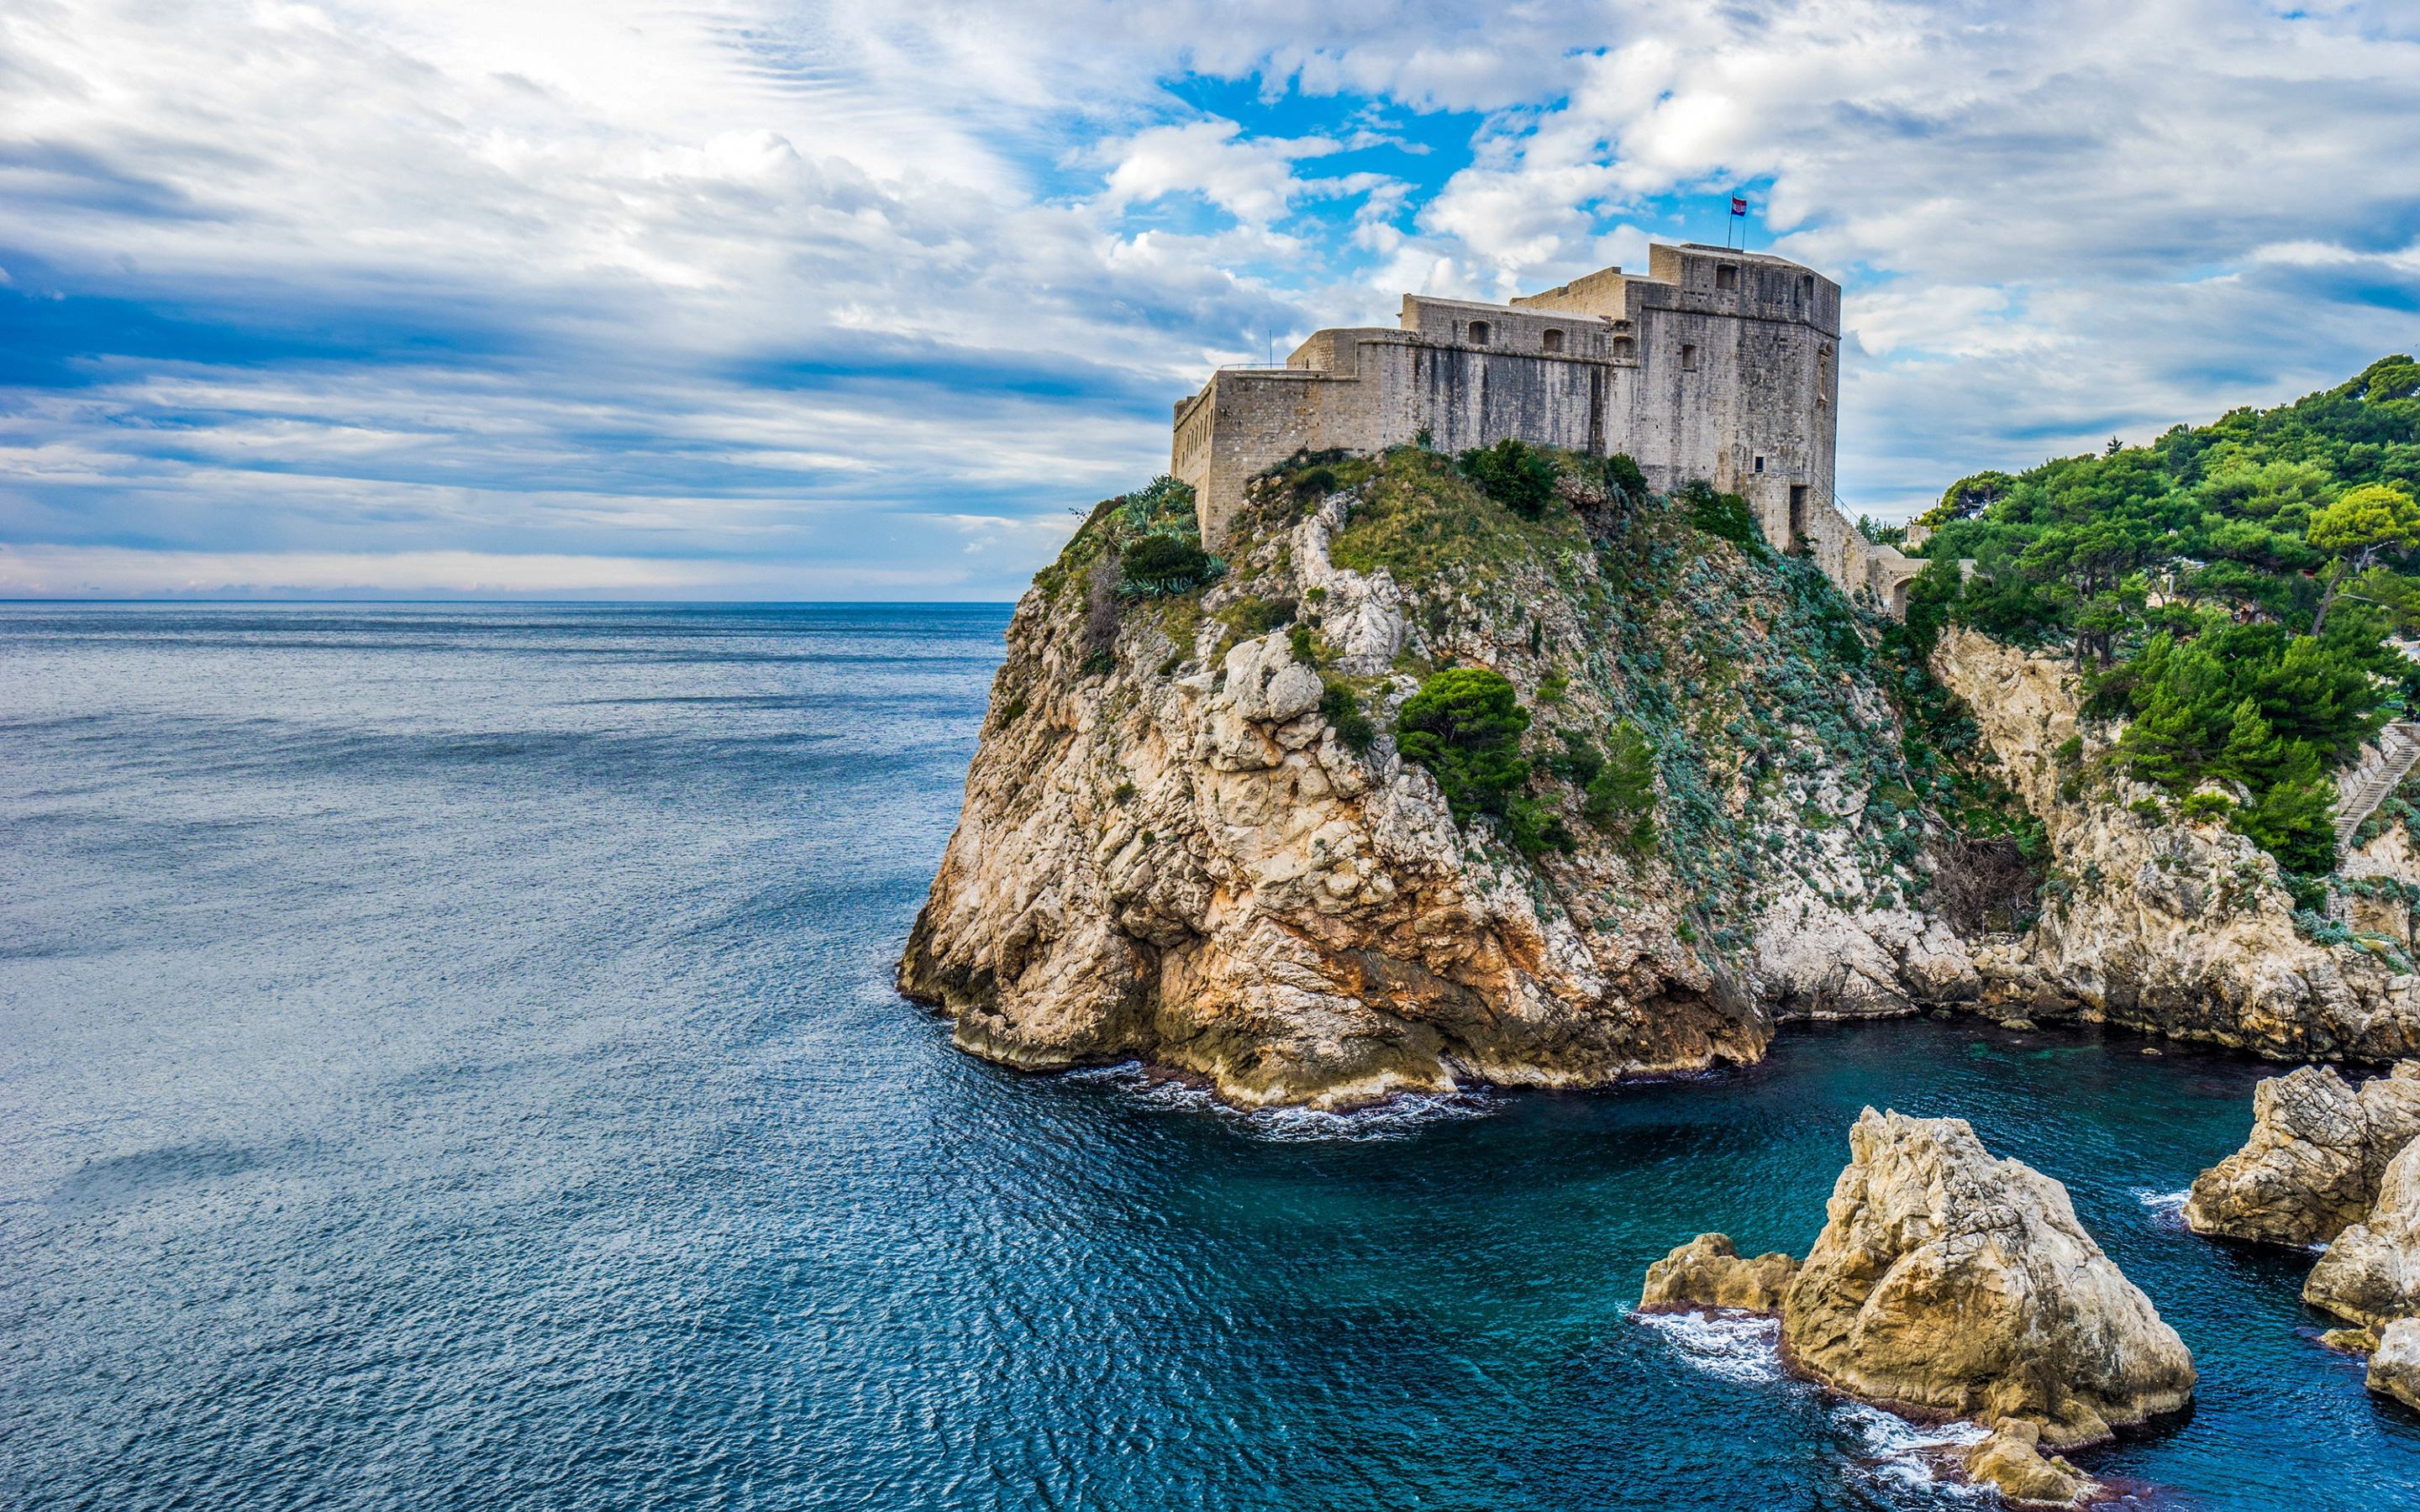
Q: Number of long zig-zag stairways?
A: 1